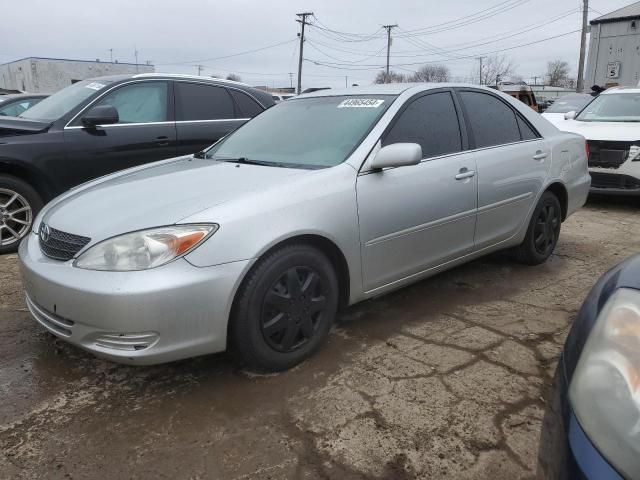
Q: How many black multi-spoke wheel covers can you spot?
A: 2